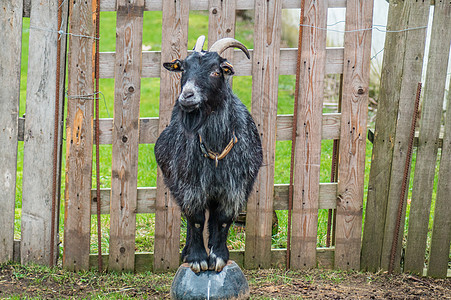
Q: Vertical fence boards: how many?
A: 13